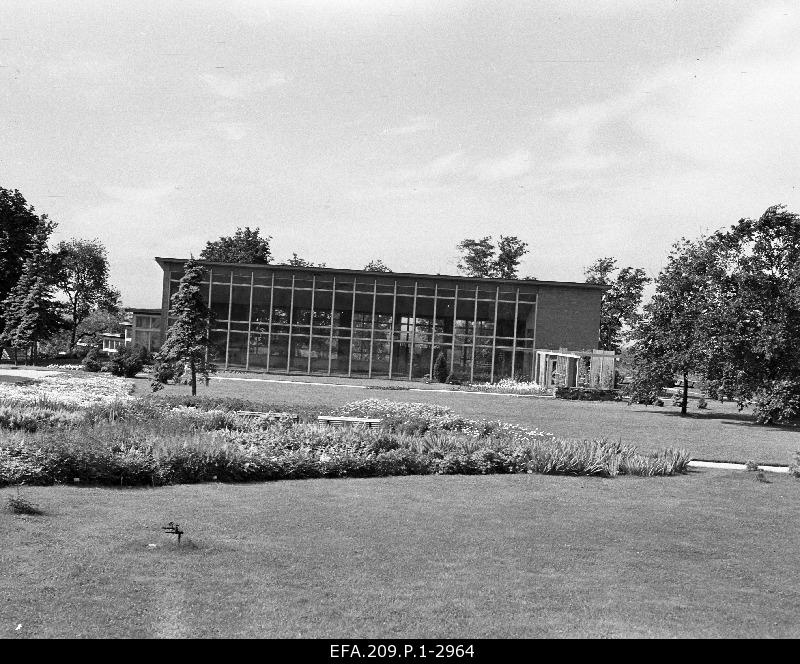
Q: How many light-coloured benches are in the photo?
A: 2